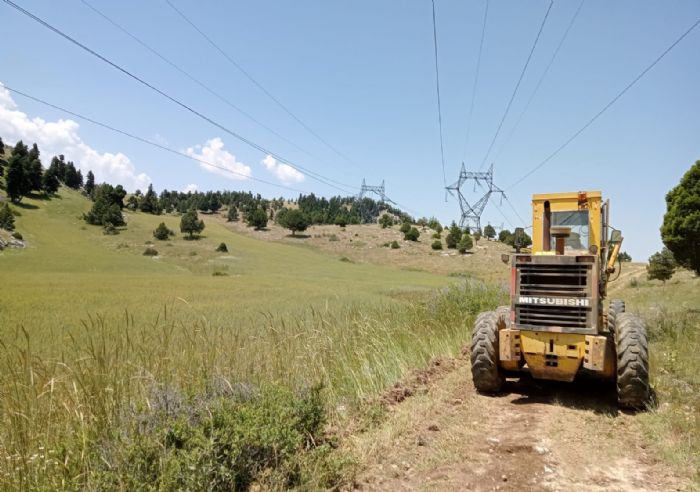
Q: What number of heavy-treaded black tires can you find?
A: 4